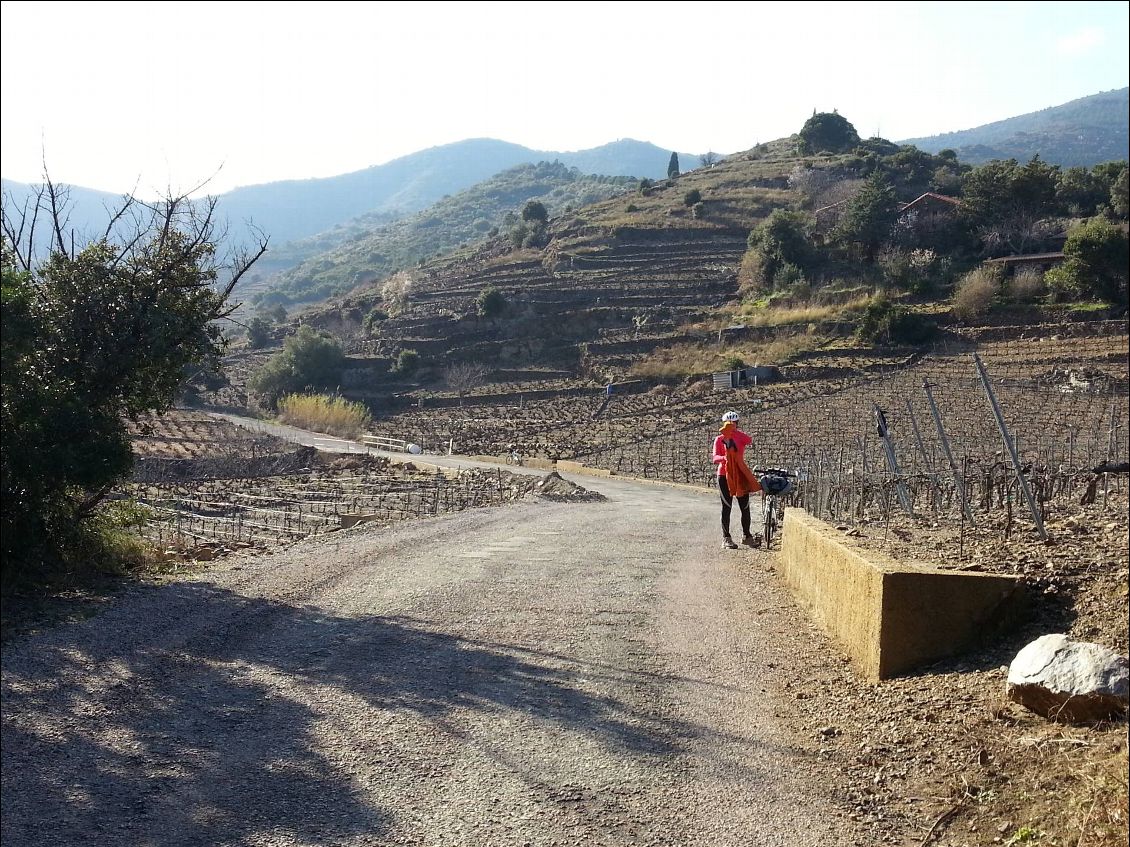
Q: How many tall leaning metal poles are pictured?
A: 4